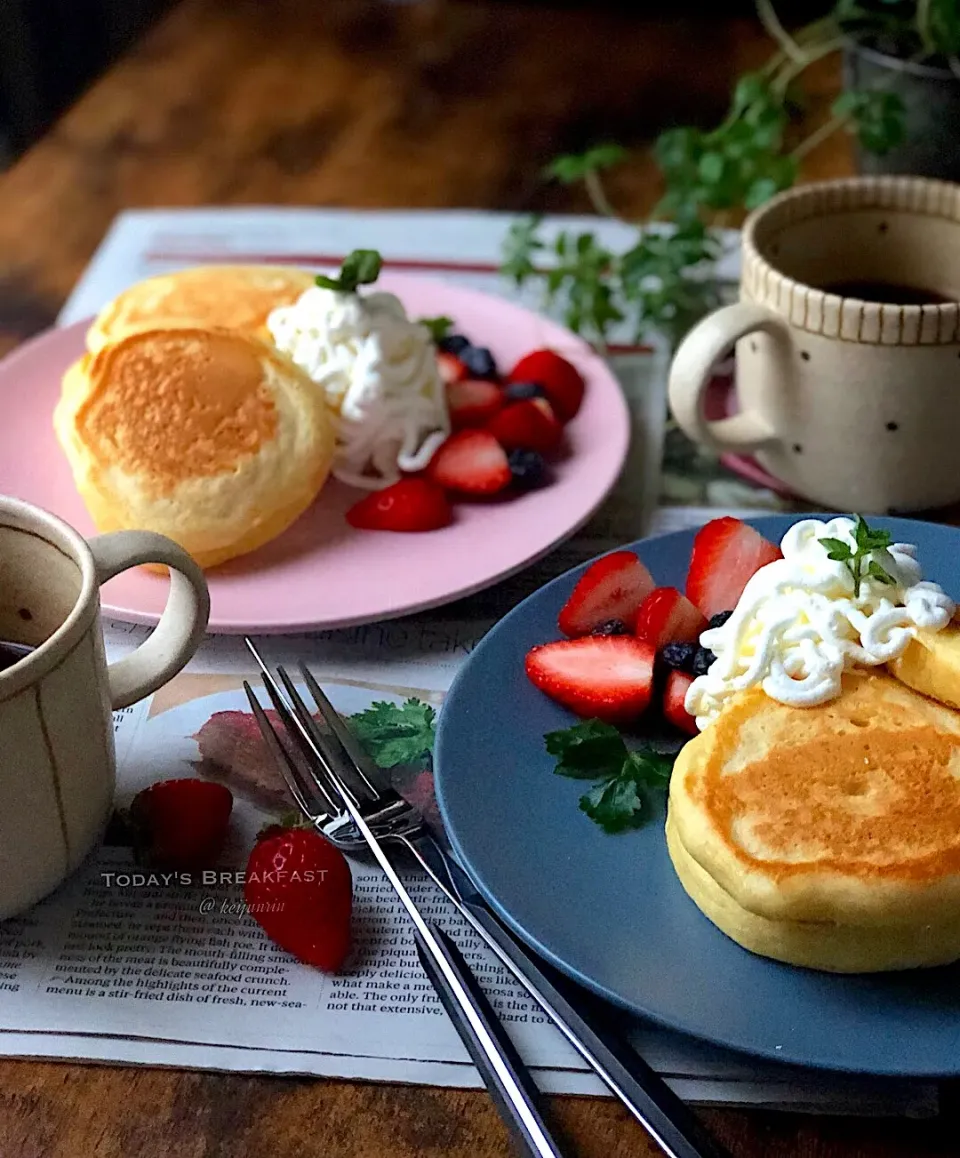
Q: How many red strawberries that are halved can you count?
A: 11